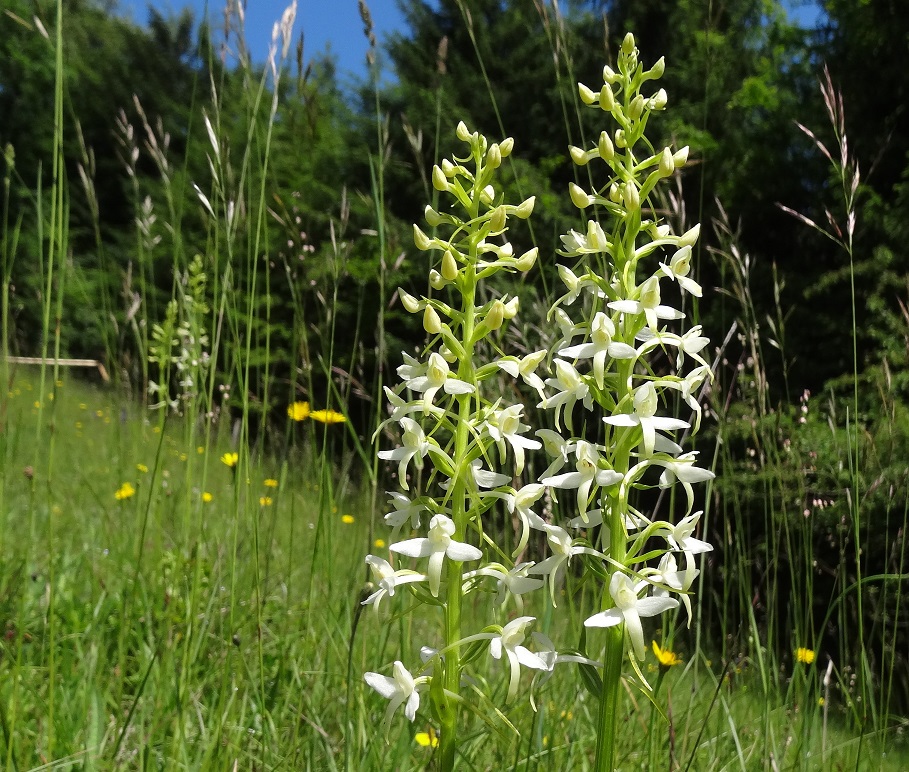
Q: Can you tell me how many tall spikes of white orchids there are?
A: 2